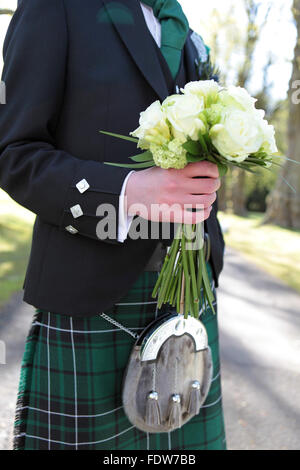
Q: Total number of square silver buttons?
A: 3